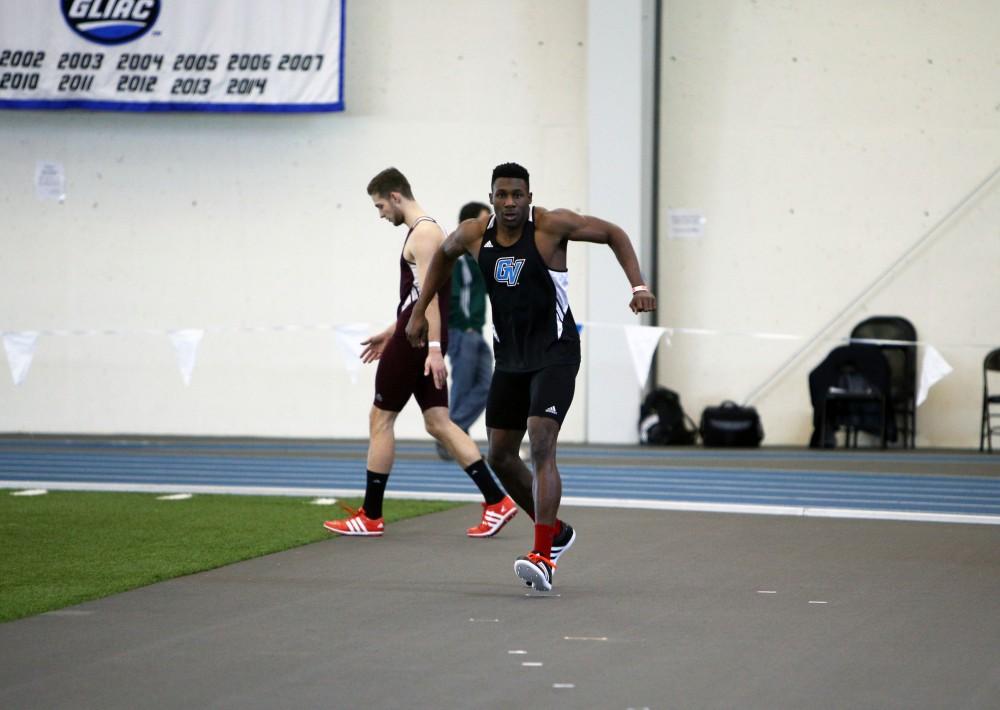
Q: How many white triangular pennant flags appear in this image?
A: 5